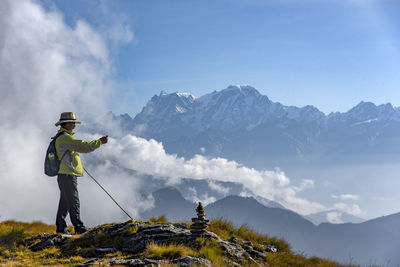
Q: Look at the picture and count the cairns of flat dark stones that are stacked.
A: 1